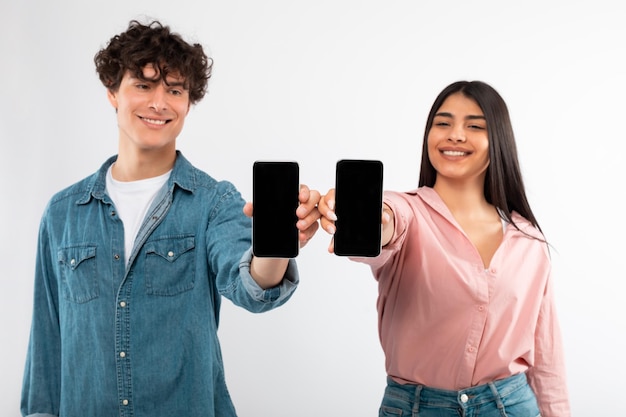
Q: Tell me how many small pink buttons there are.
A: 3